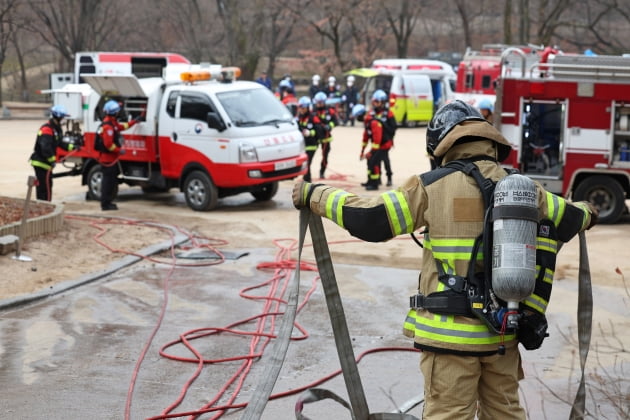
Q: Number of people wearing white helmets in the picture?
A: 3